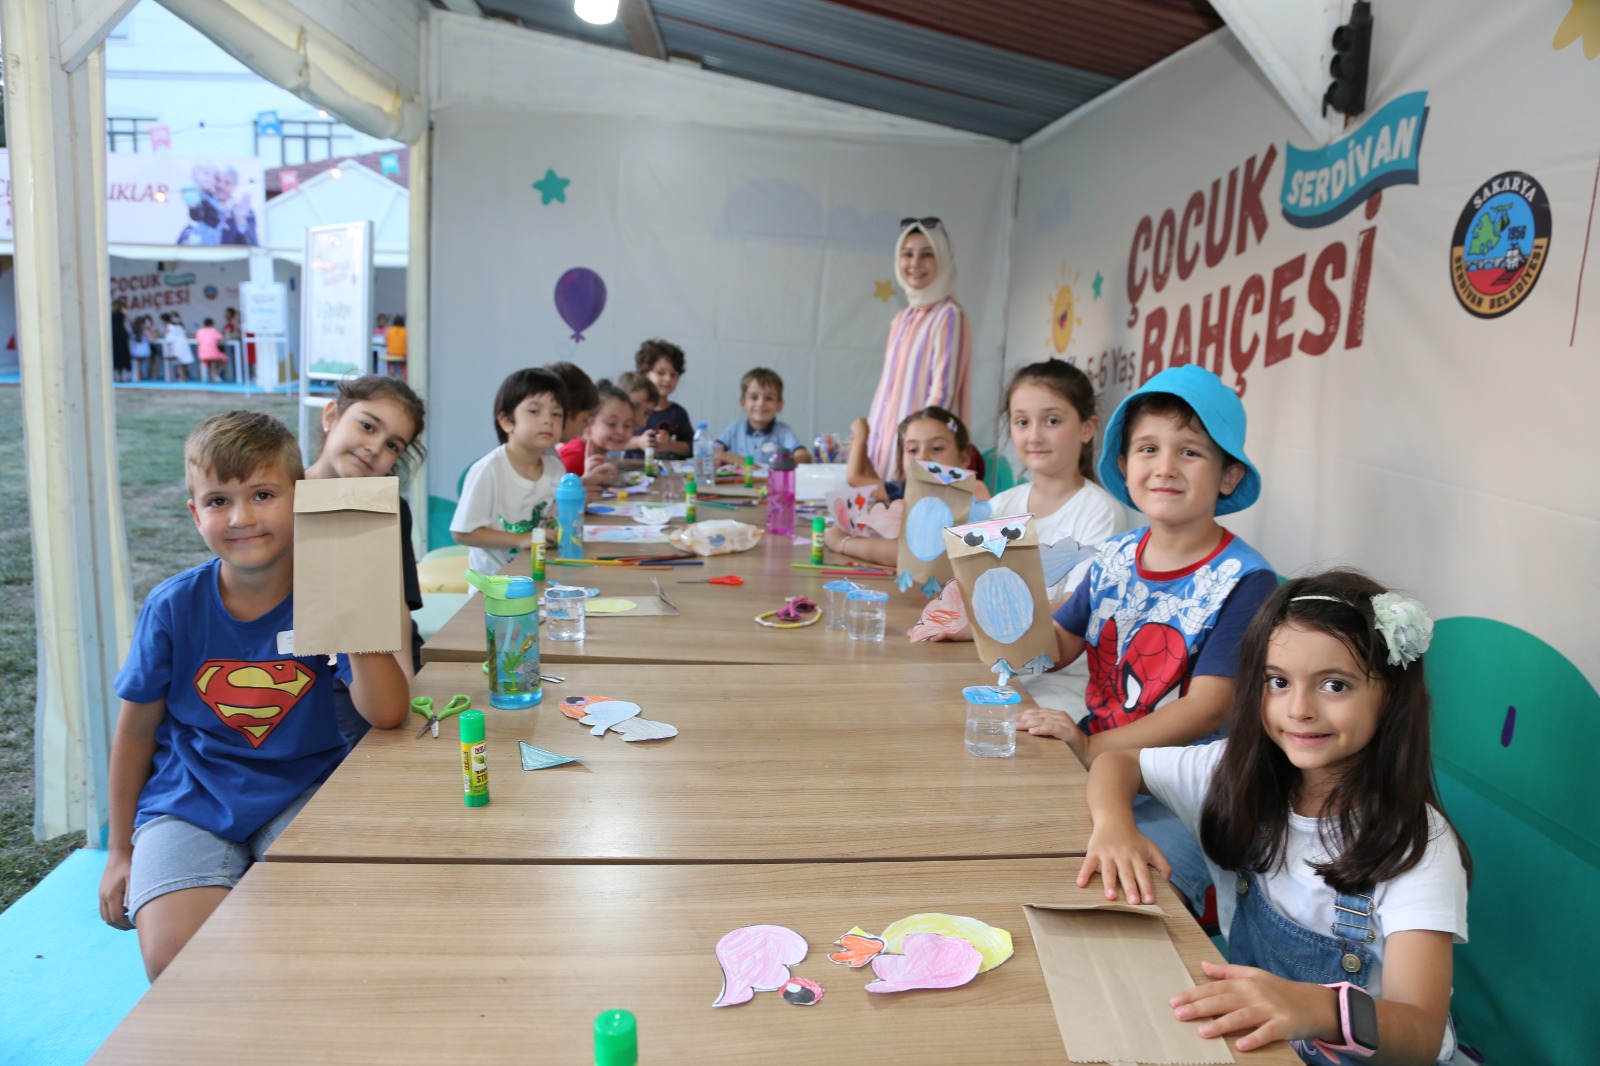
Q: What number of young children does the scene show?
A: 12